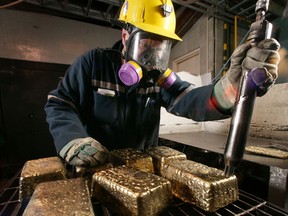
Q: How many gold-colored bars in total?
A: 7